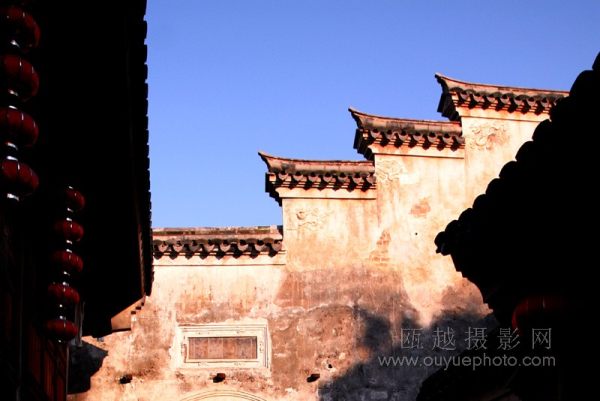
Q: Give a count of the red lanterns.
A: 10